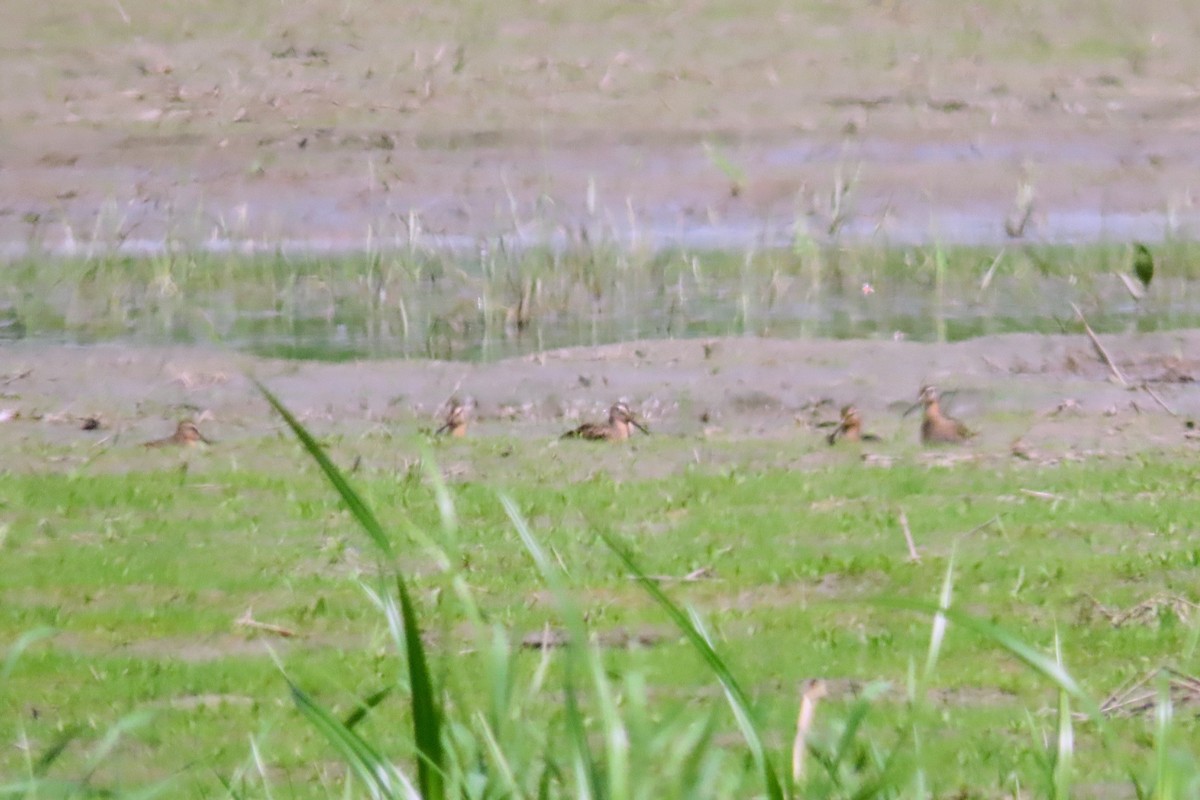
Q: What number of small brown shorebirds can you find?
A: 5